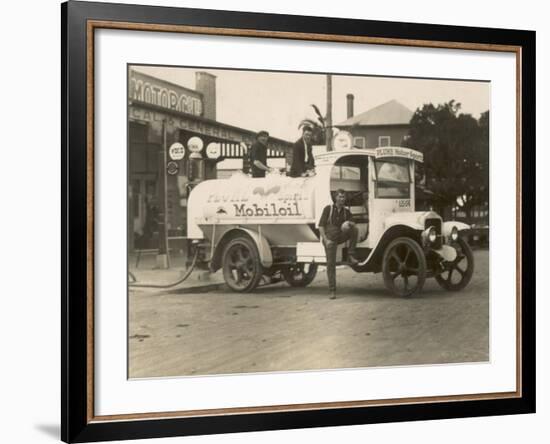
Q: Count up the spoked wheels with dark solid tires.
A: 4